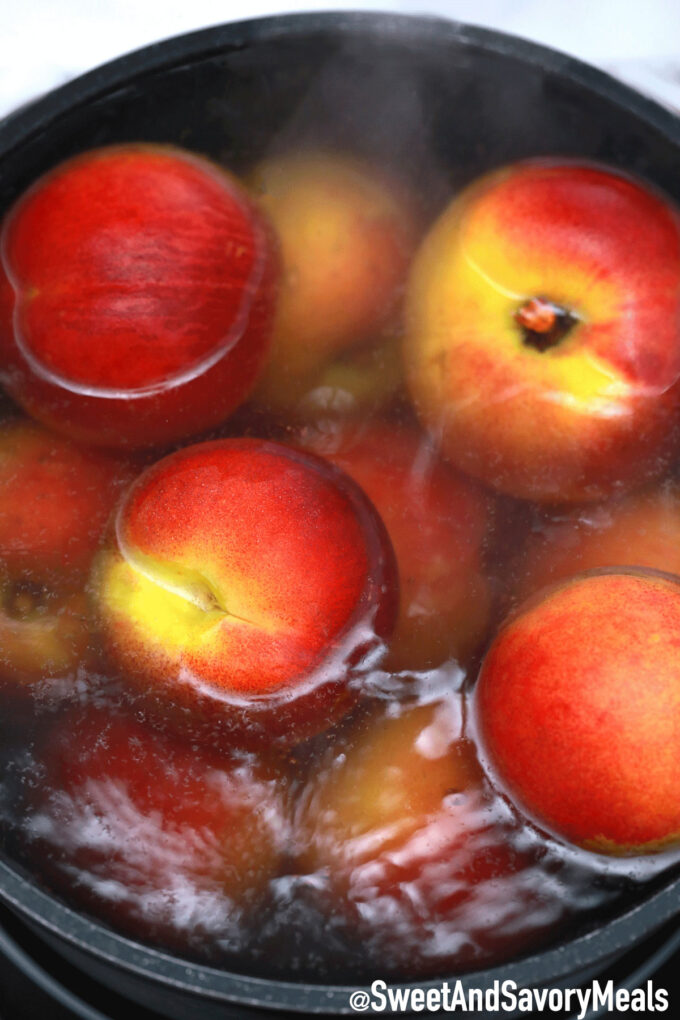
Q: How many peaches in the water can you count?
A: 10